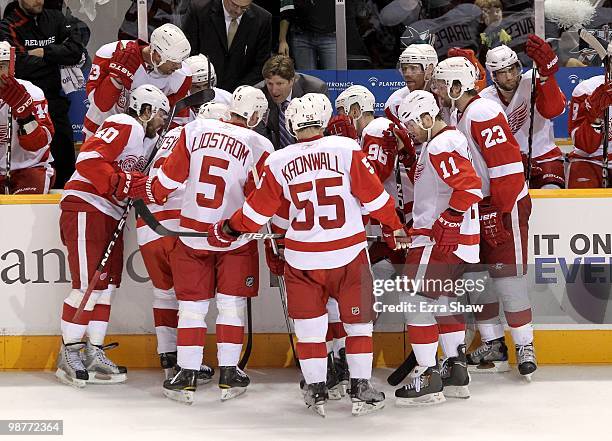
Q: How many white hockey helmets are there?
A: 12